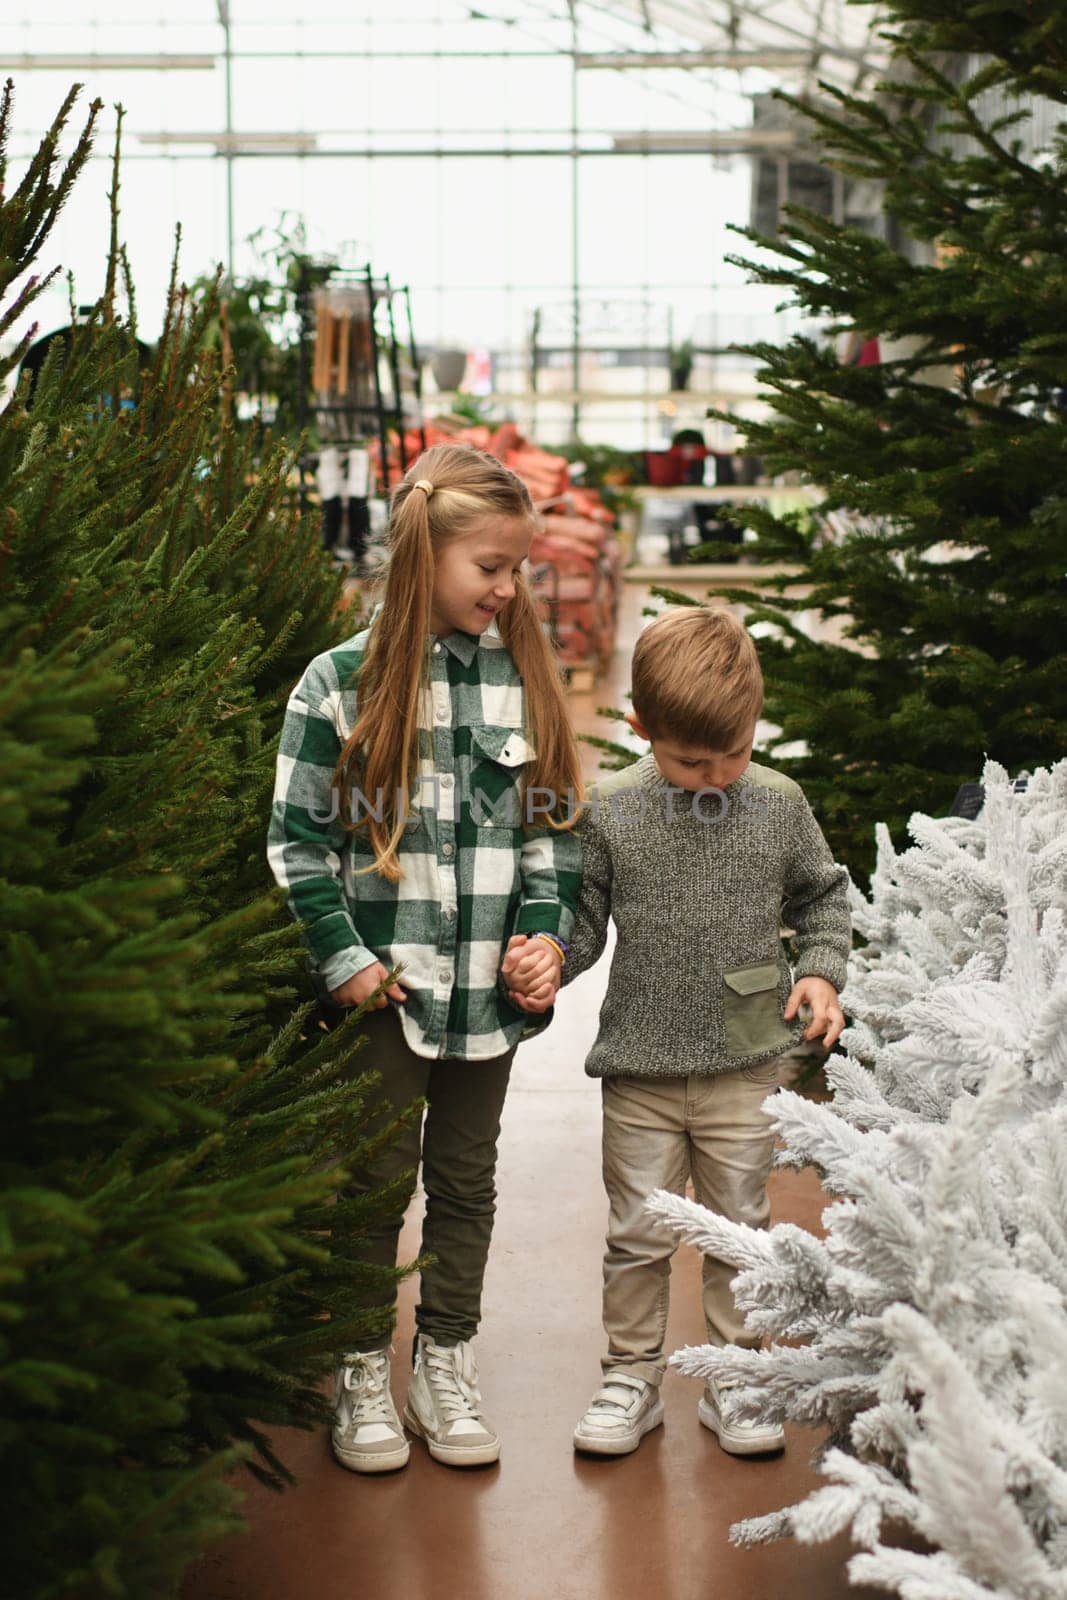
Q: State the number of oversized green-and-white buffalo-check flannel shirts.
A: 1